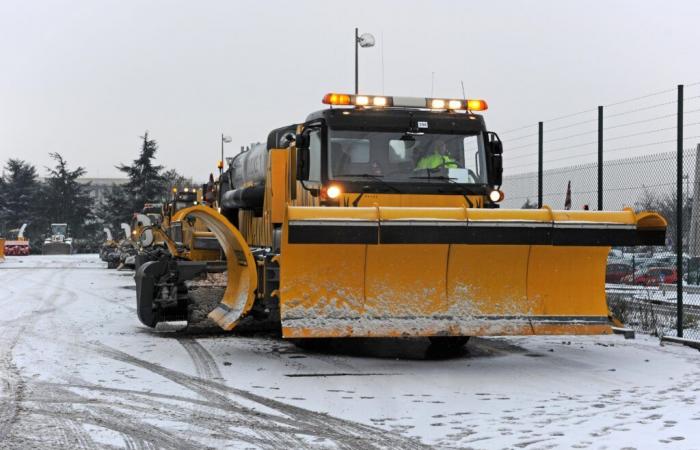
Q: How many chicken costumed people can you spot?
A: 0